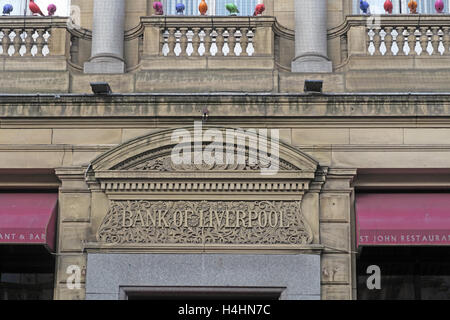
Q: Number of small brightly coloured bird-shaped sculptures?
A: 12